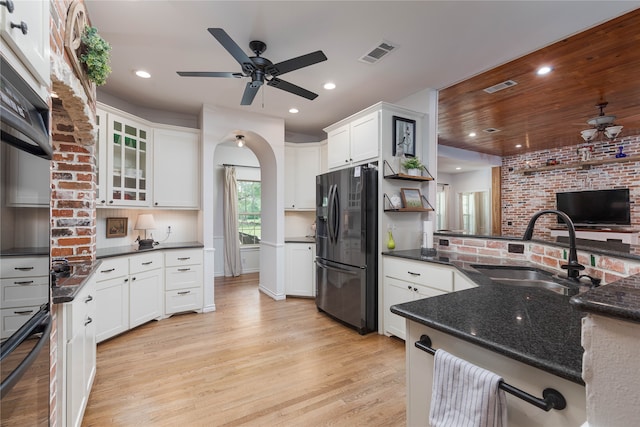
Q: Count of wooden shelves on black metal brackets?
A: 2